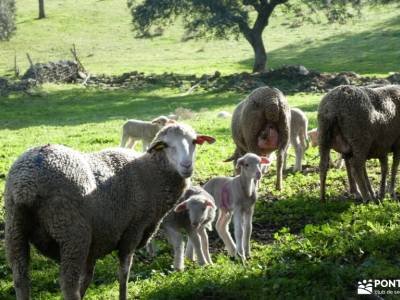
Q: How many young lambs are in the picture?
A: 4